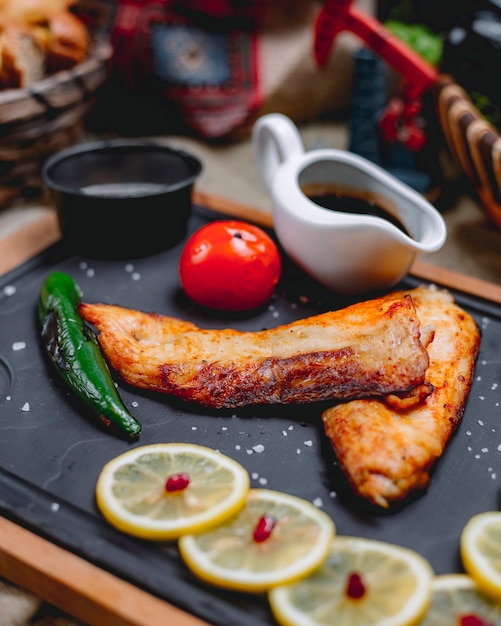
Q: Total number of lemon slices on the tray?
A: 5